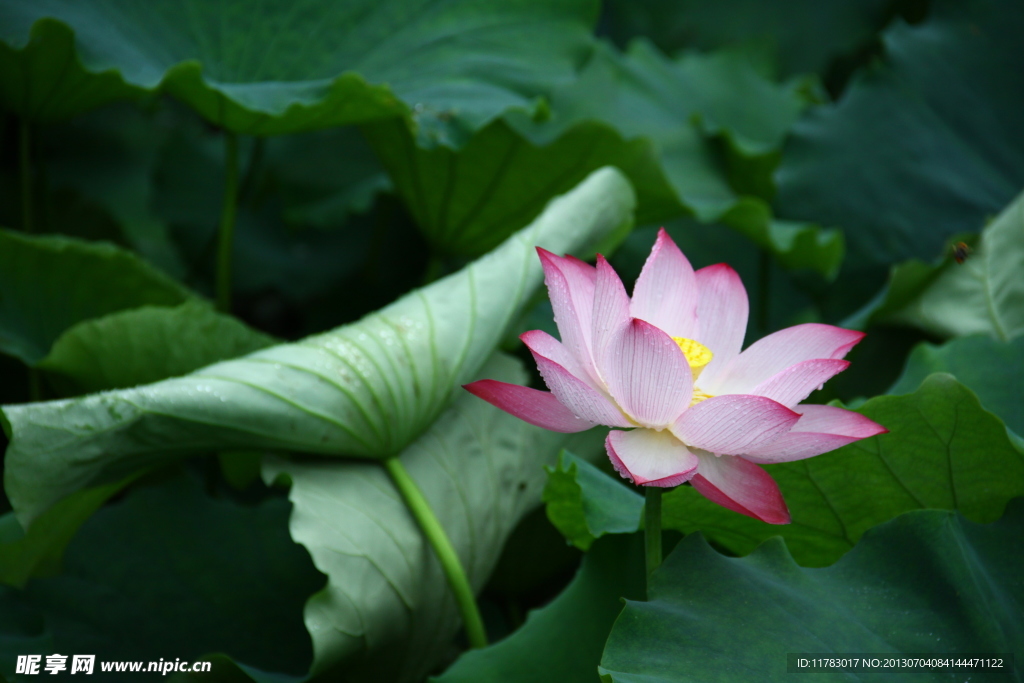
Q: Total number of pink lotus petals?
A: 14